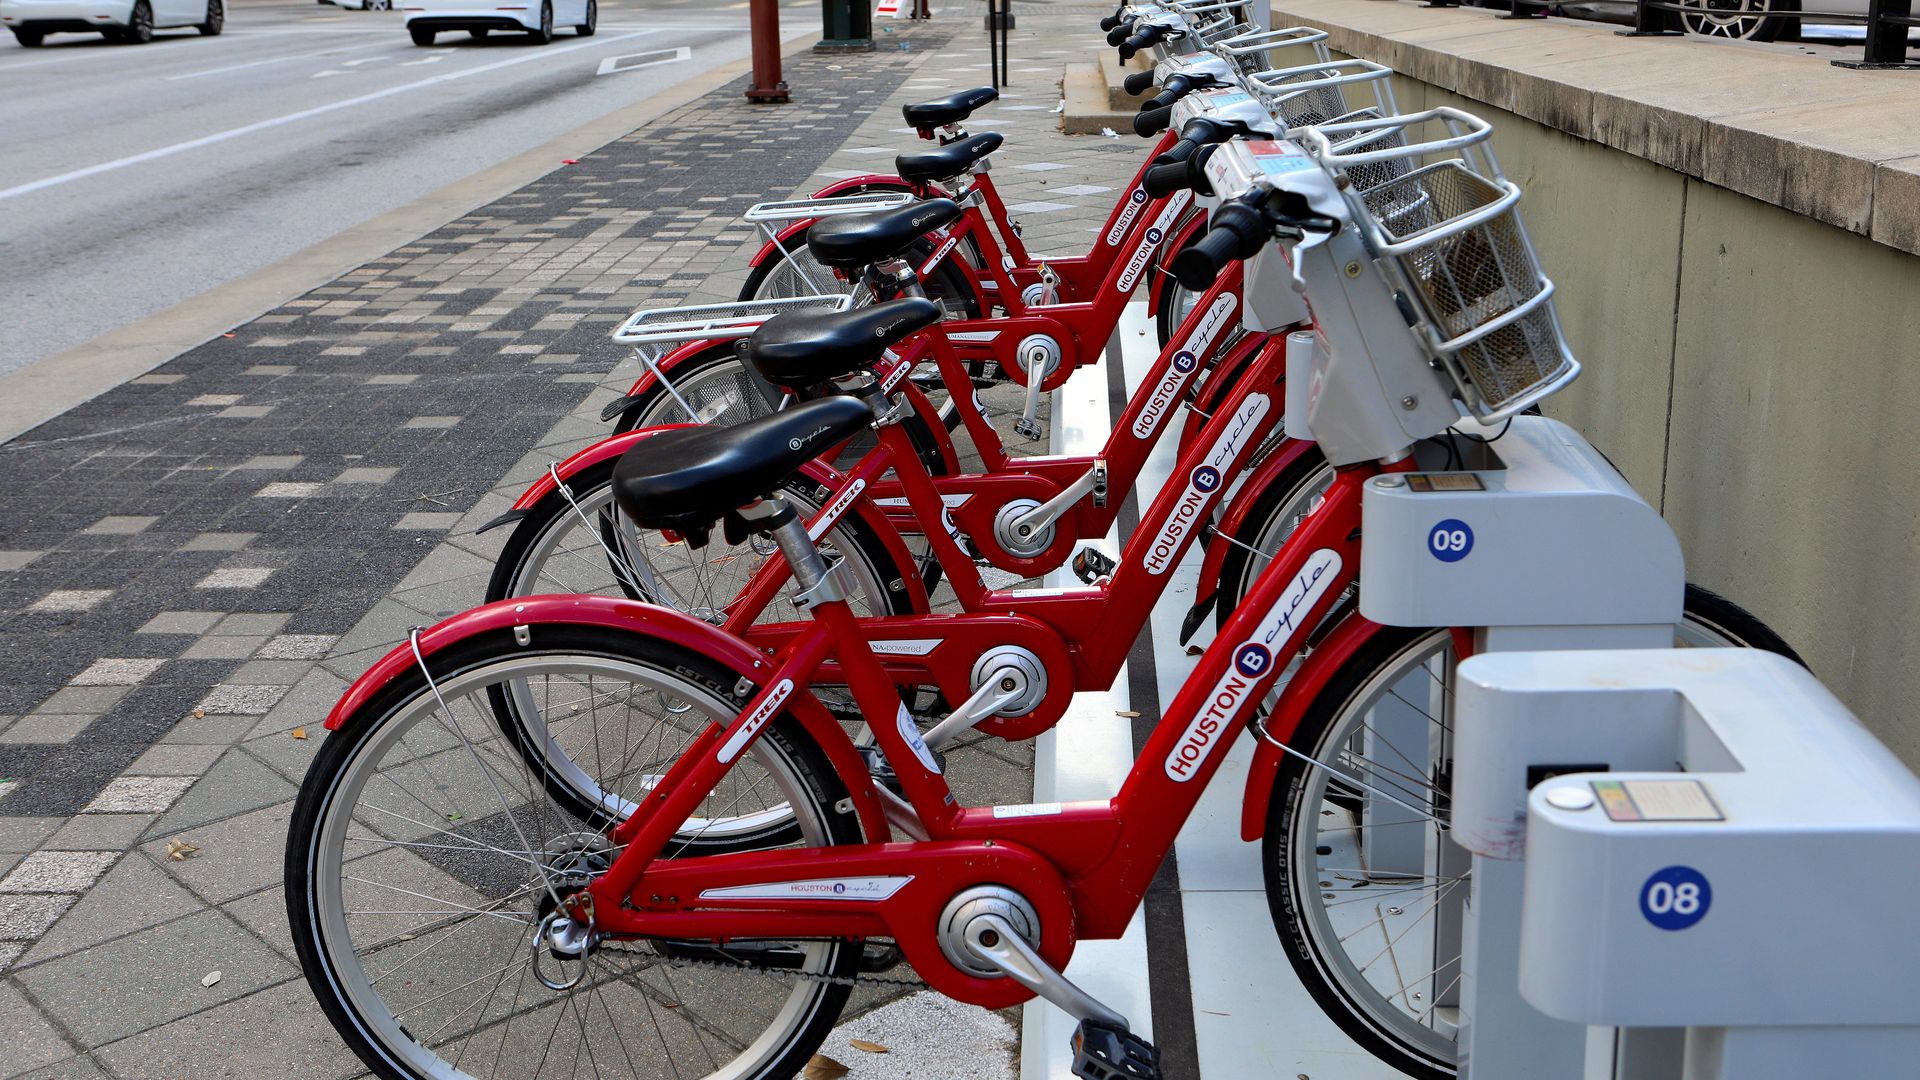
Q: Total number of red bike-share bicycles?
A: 5